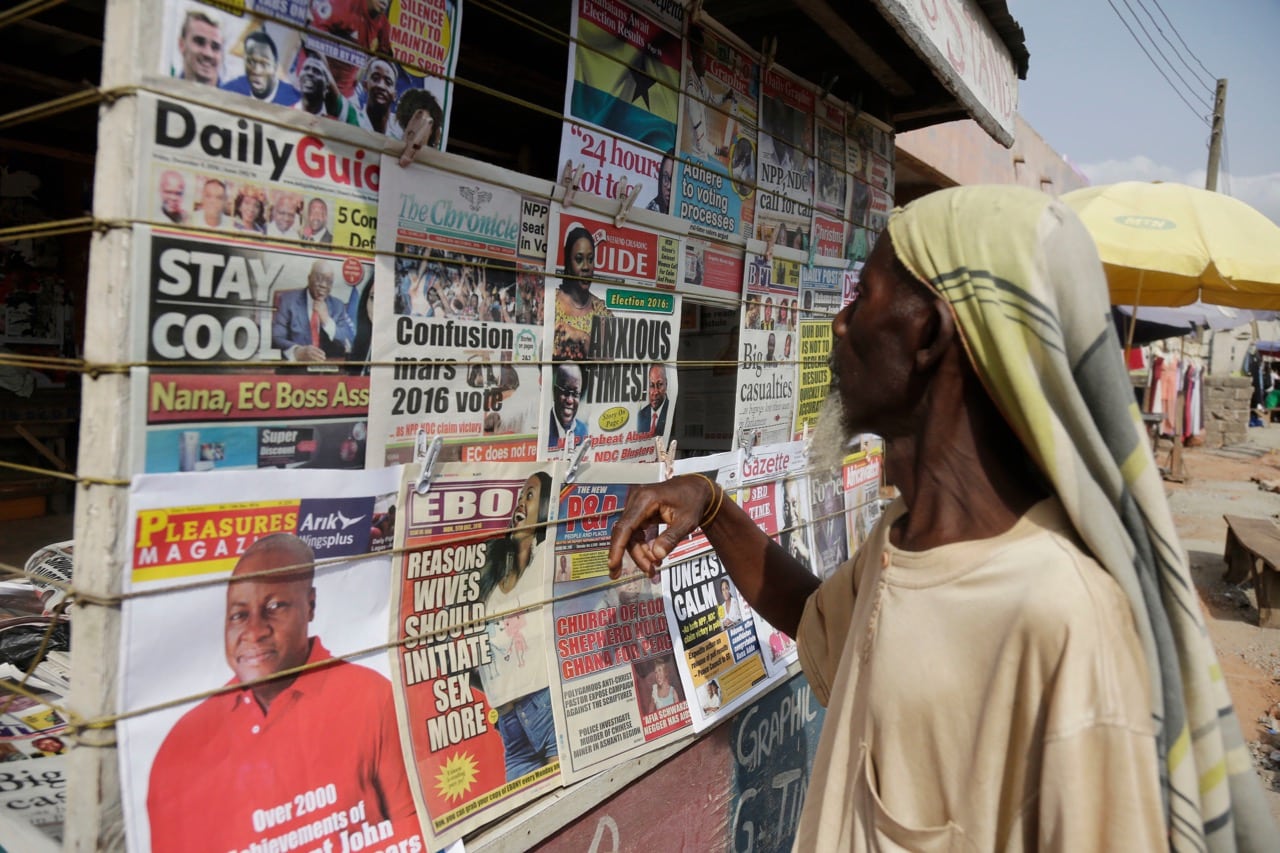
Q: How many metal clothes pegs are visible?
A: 3